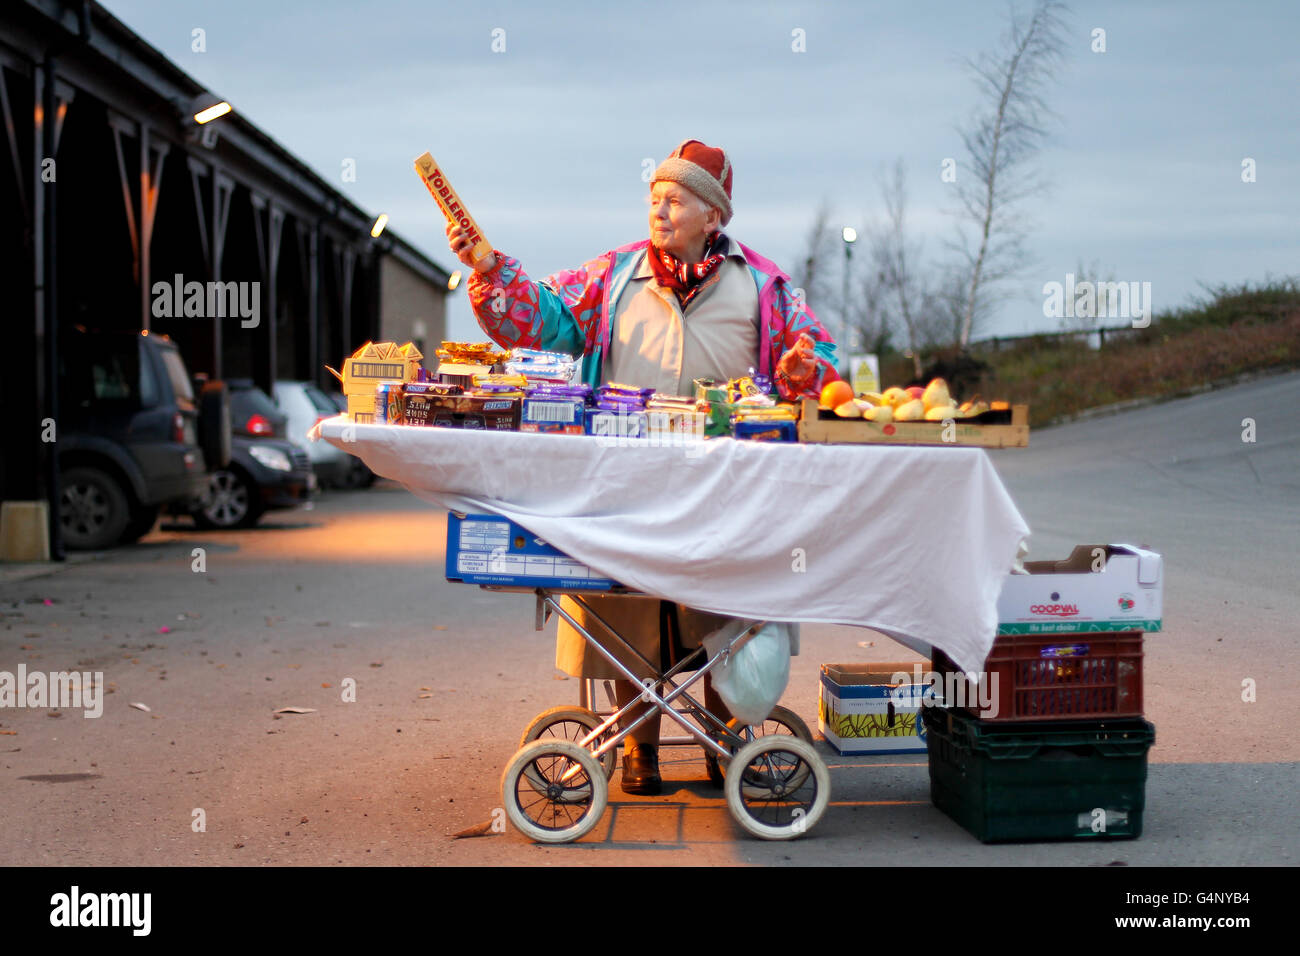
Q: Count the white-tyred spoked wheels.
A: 4